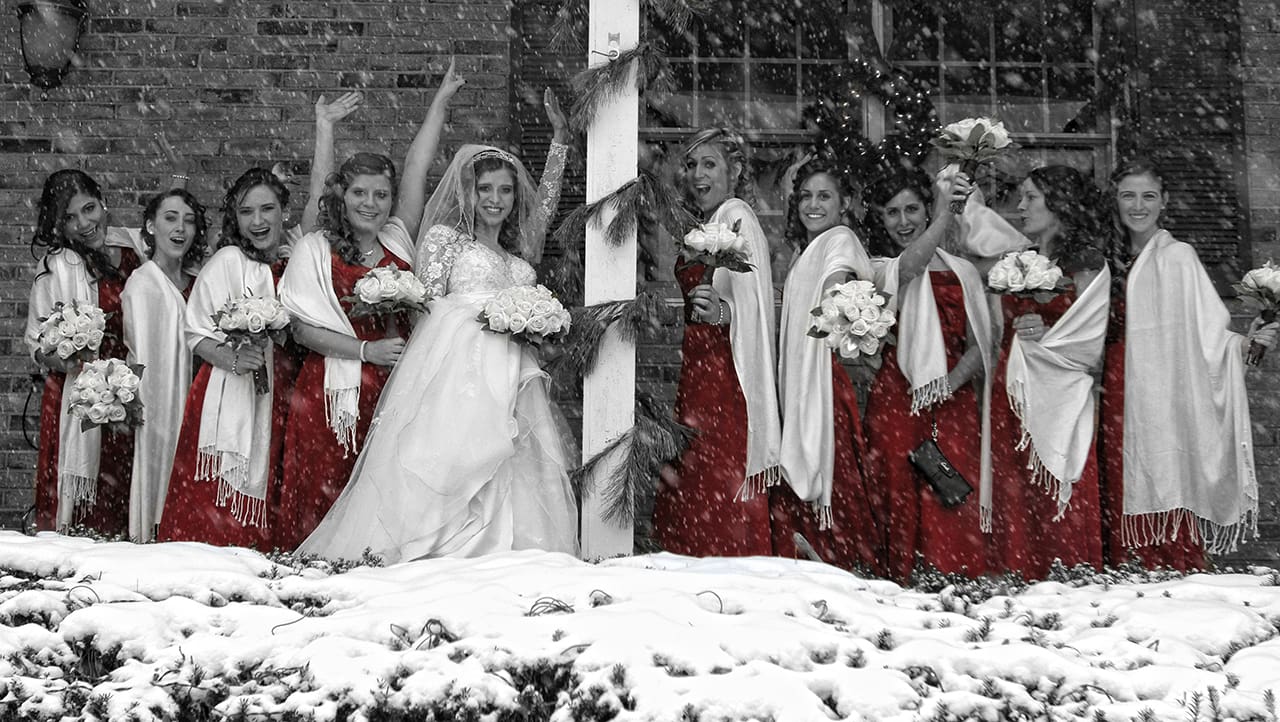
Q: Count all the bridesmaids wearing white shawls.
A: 9